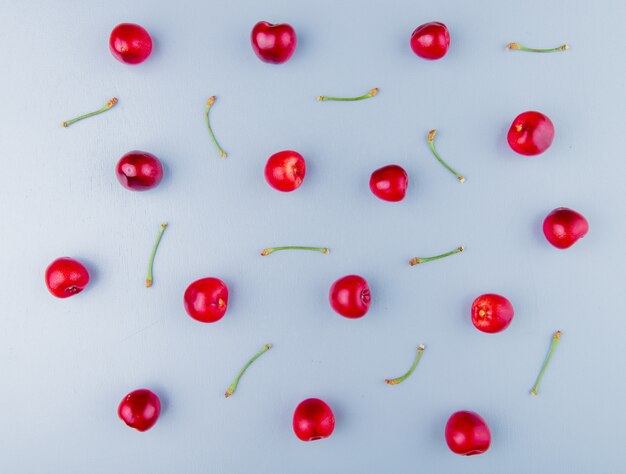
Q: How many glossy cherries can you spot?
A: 15